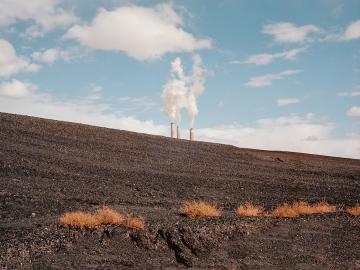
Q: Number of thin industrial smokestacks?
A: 3